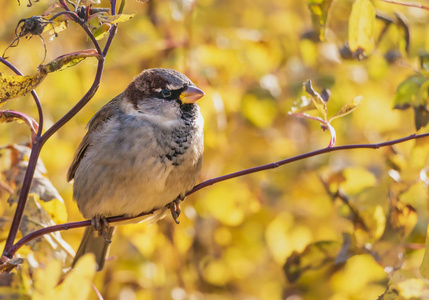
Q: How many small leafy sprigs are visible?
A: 1